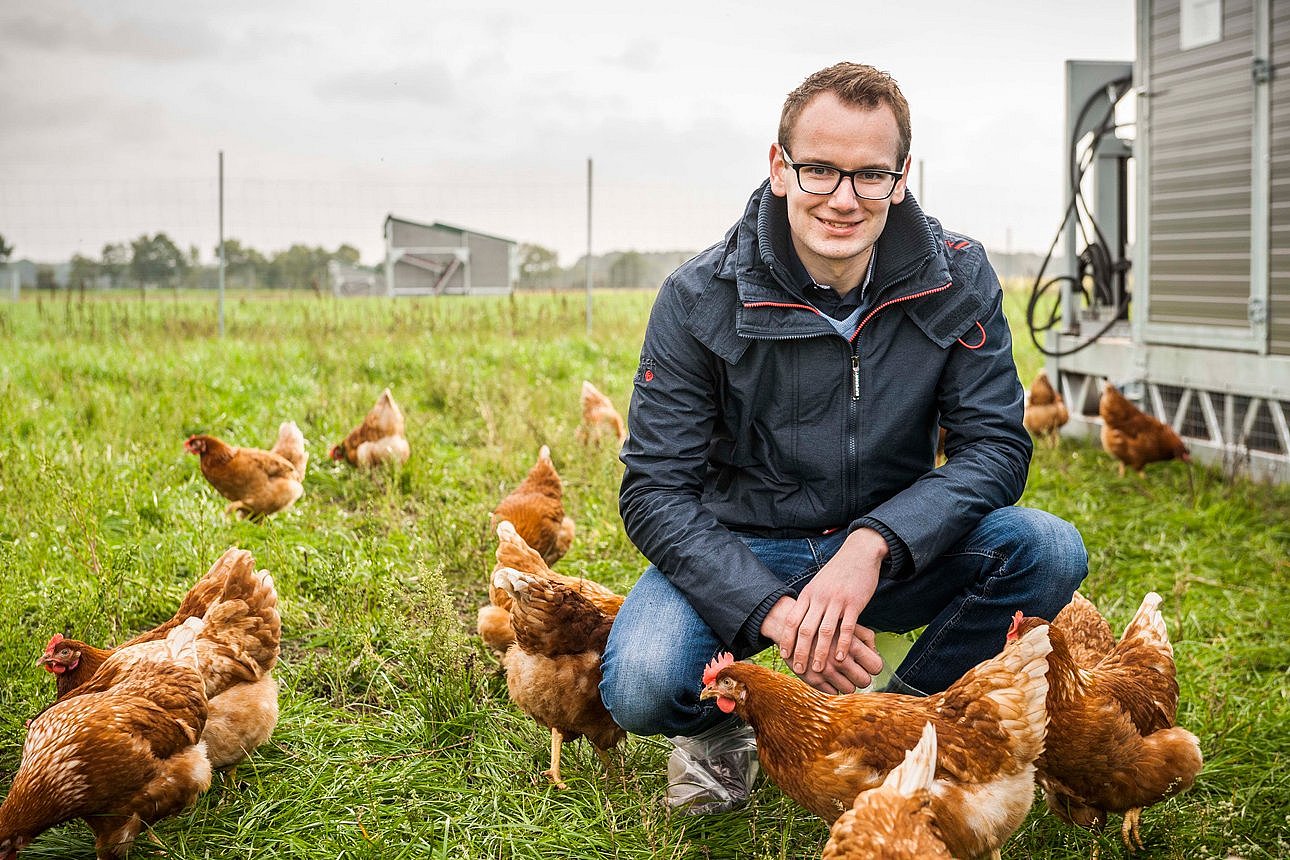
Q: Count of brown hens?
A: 15